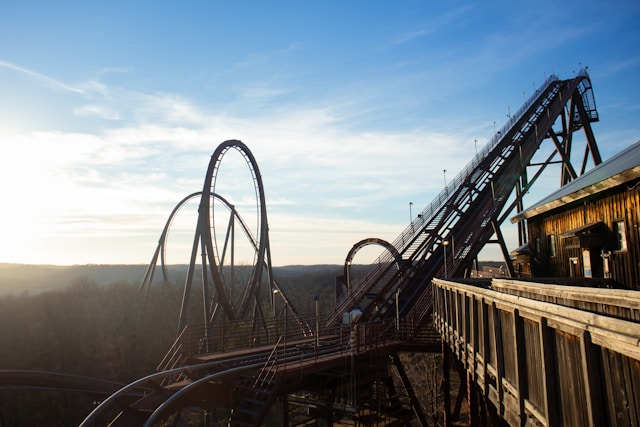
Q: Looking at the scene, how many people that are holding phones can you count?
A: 0